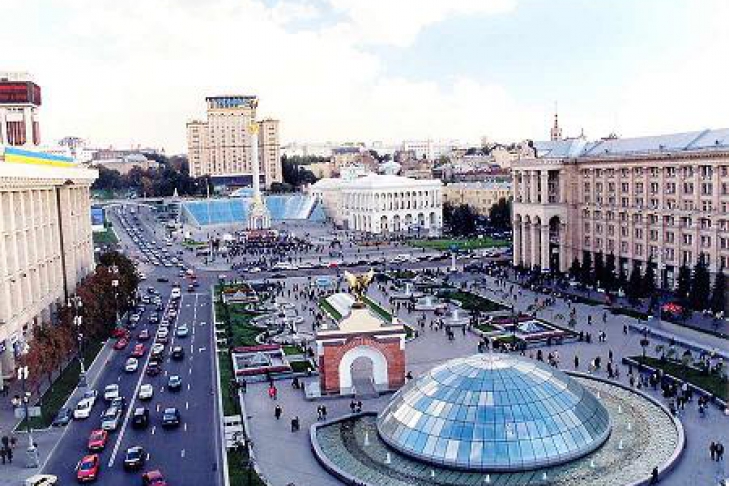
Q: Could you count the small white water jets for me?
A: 10